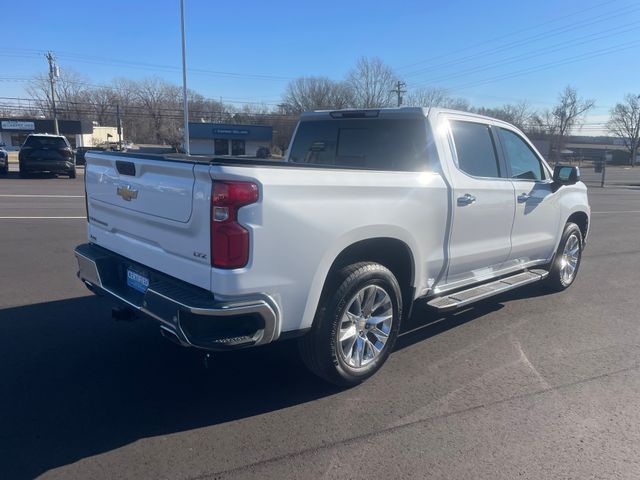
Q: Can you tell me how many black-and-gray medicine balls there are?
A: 0